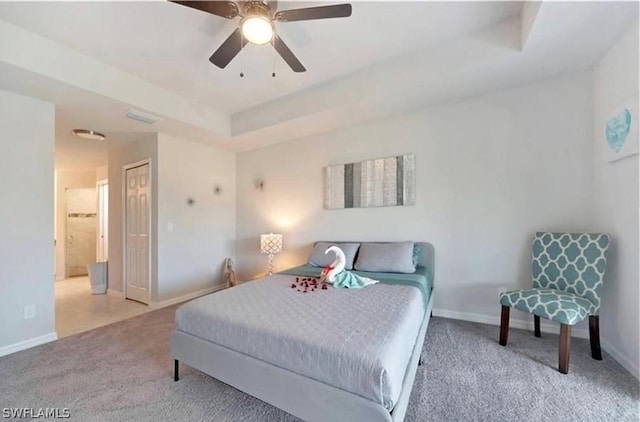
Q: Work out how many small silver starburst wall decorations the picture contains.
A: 3